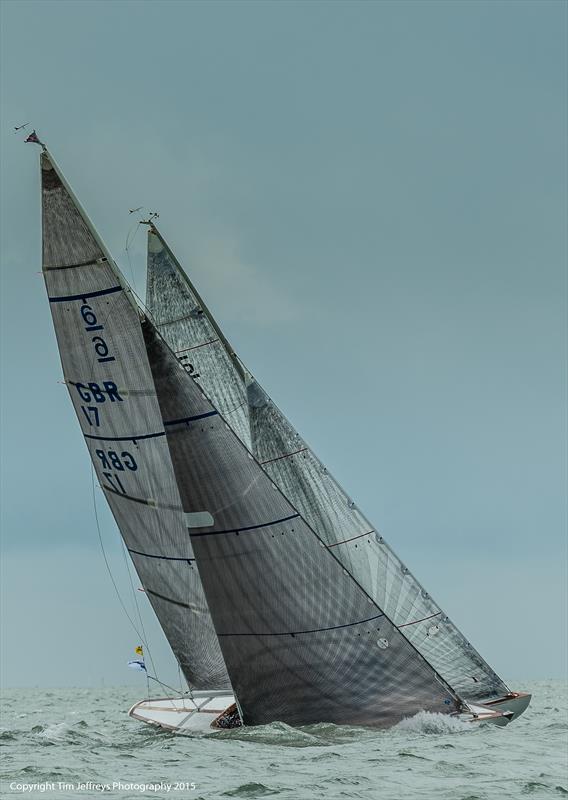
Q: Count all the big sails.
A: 4